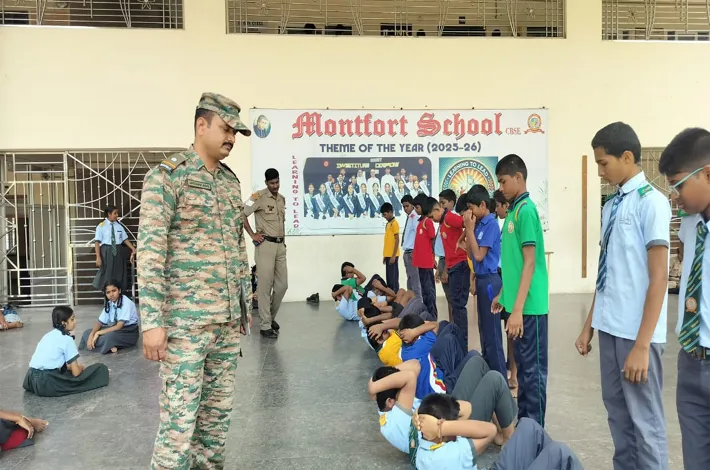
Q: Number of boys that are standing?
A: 11